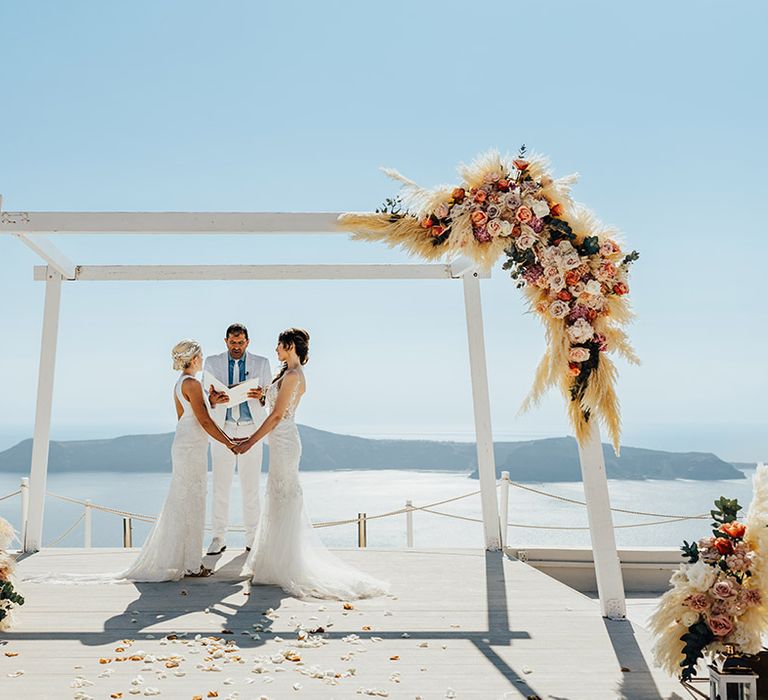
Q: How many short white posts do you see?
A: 4